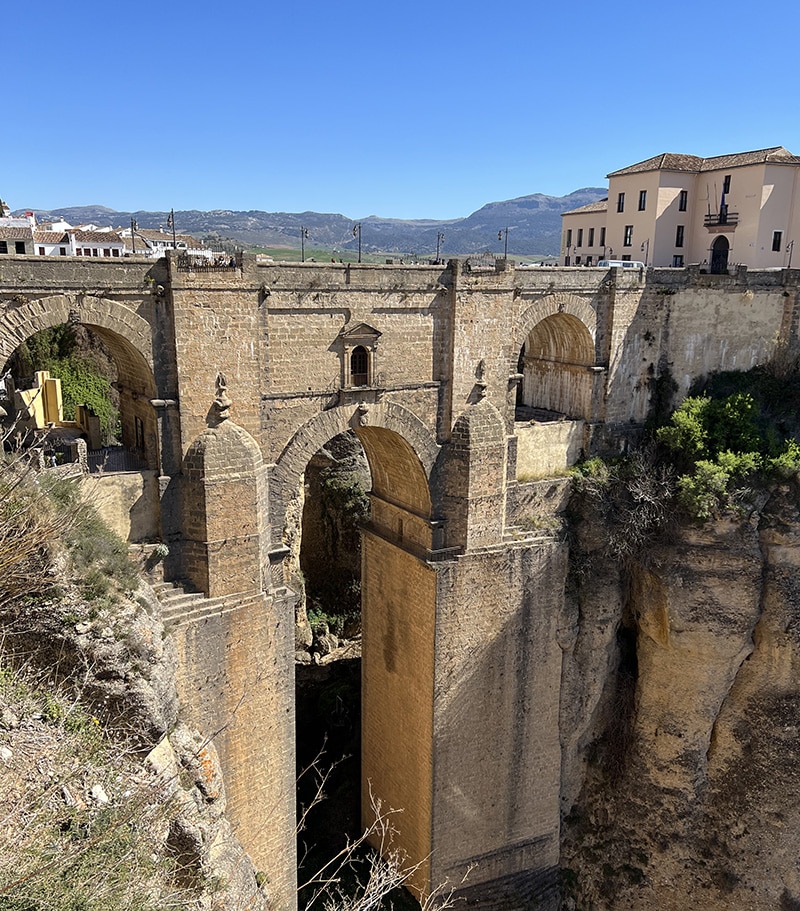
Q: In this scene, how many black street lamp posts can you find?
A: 10